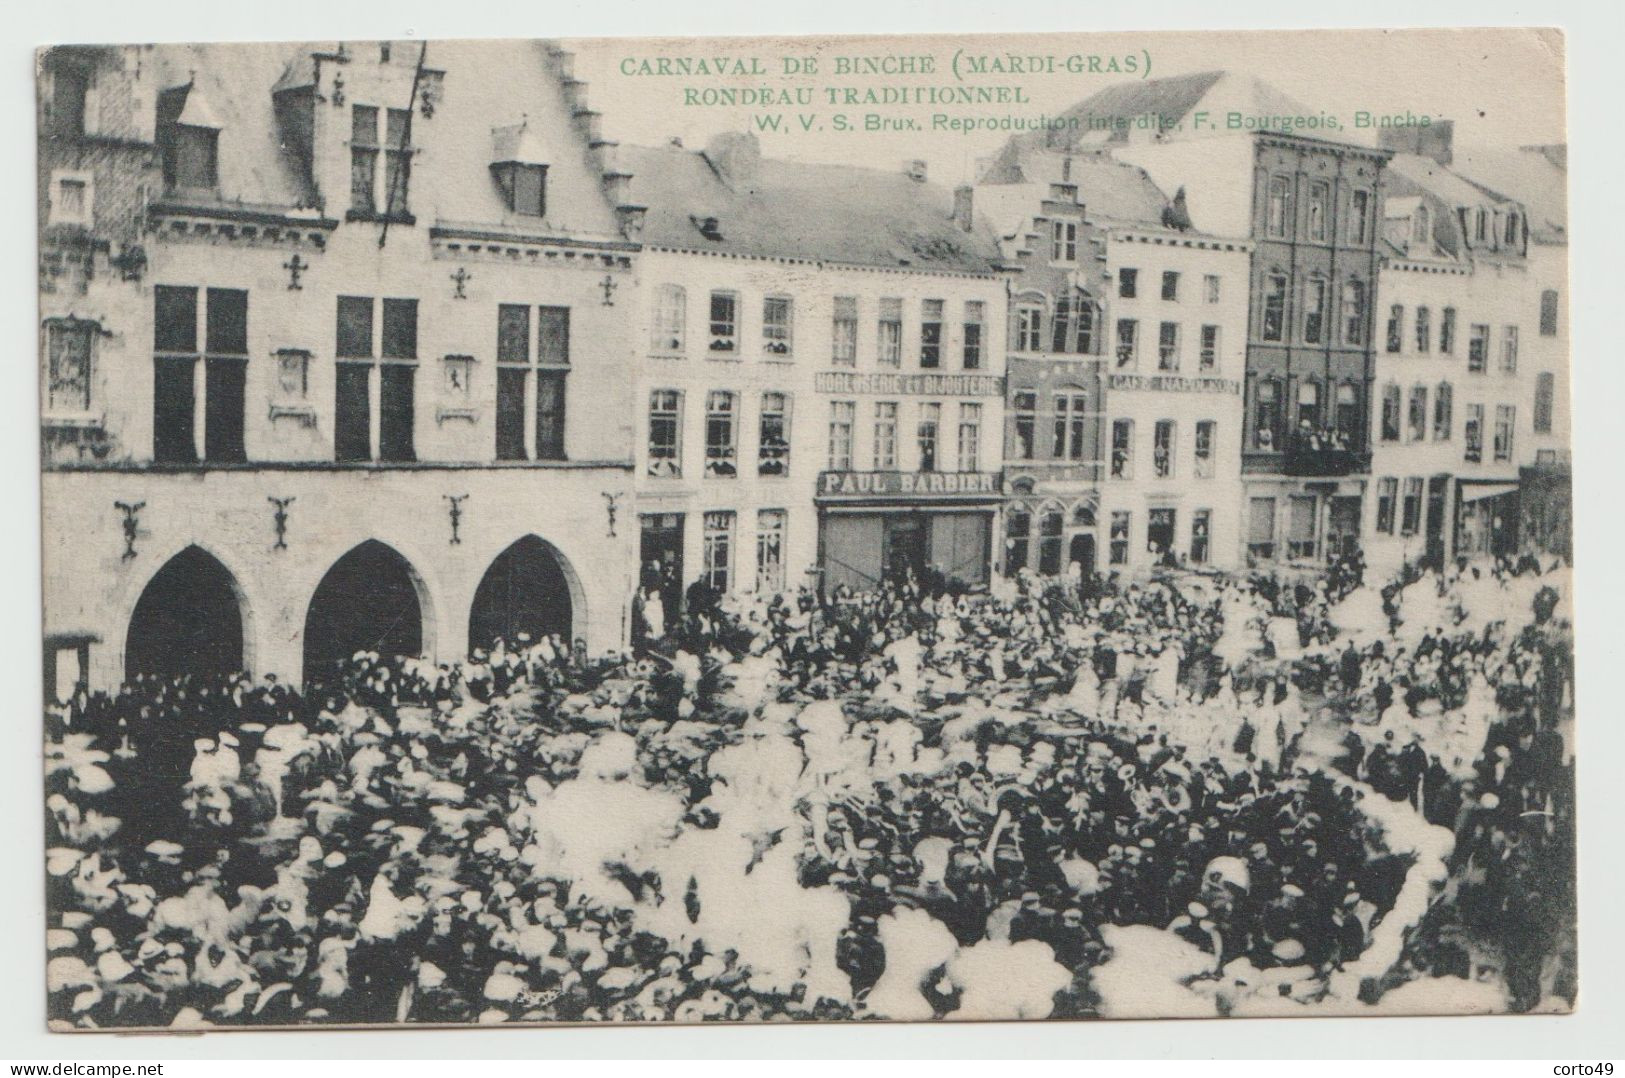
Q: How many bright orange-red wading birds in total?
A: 0